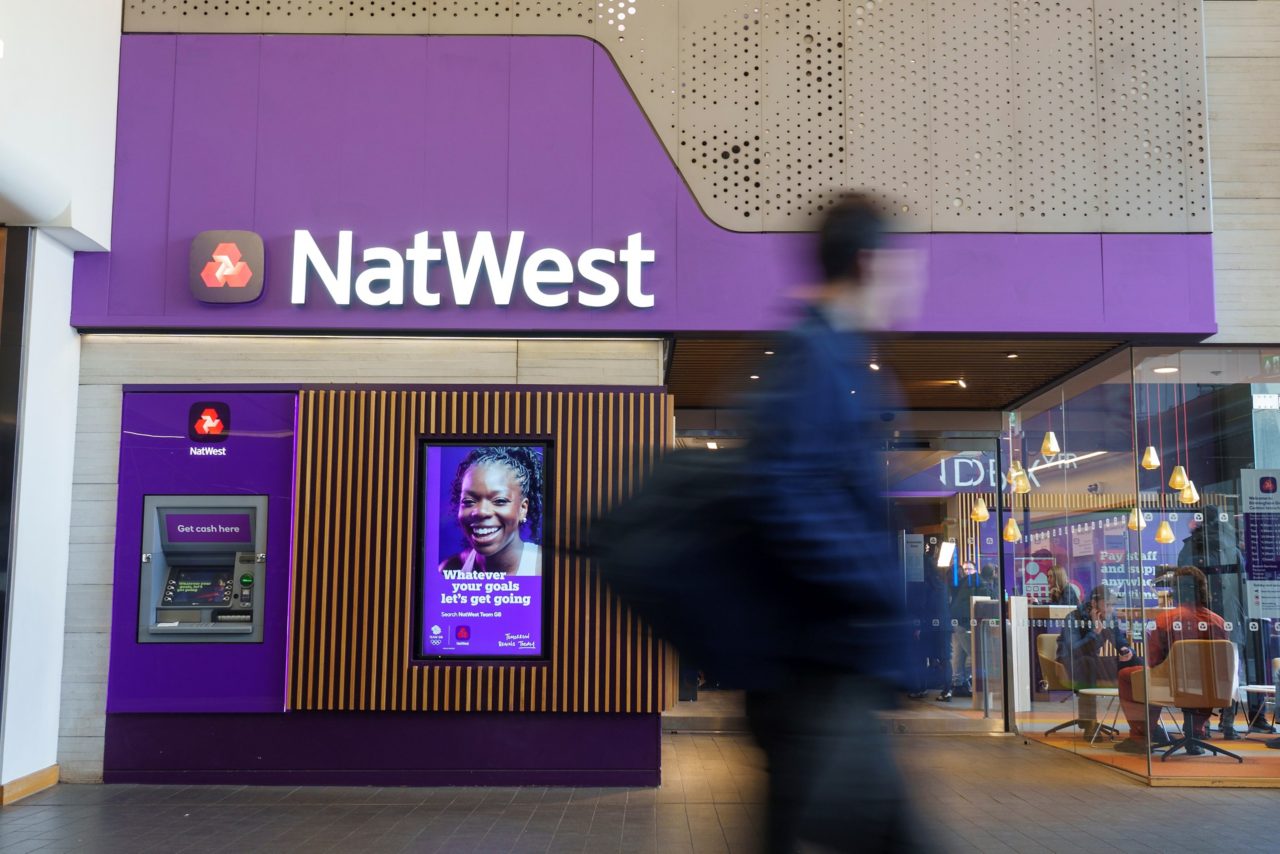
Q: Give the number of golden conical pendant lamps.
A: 10